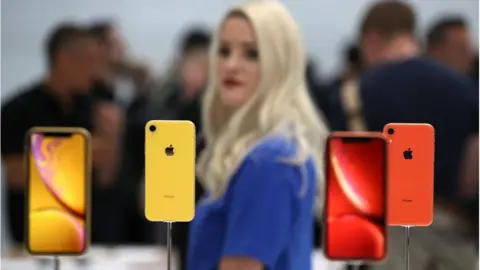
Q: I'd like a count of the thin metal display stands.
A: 4